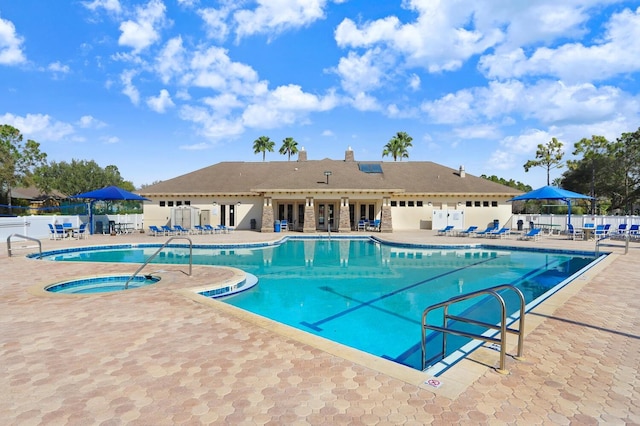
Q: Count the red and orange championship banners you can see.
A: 0